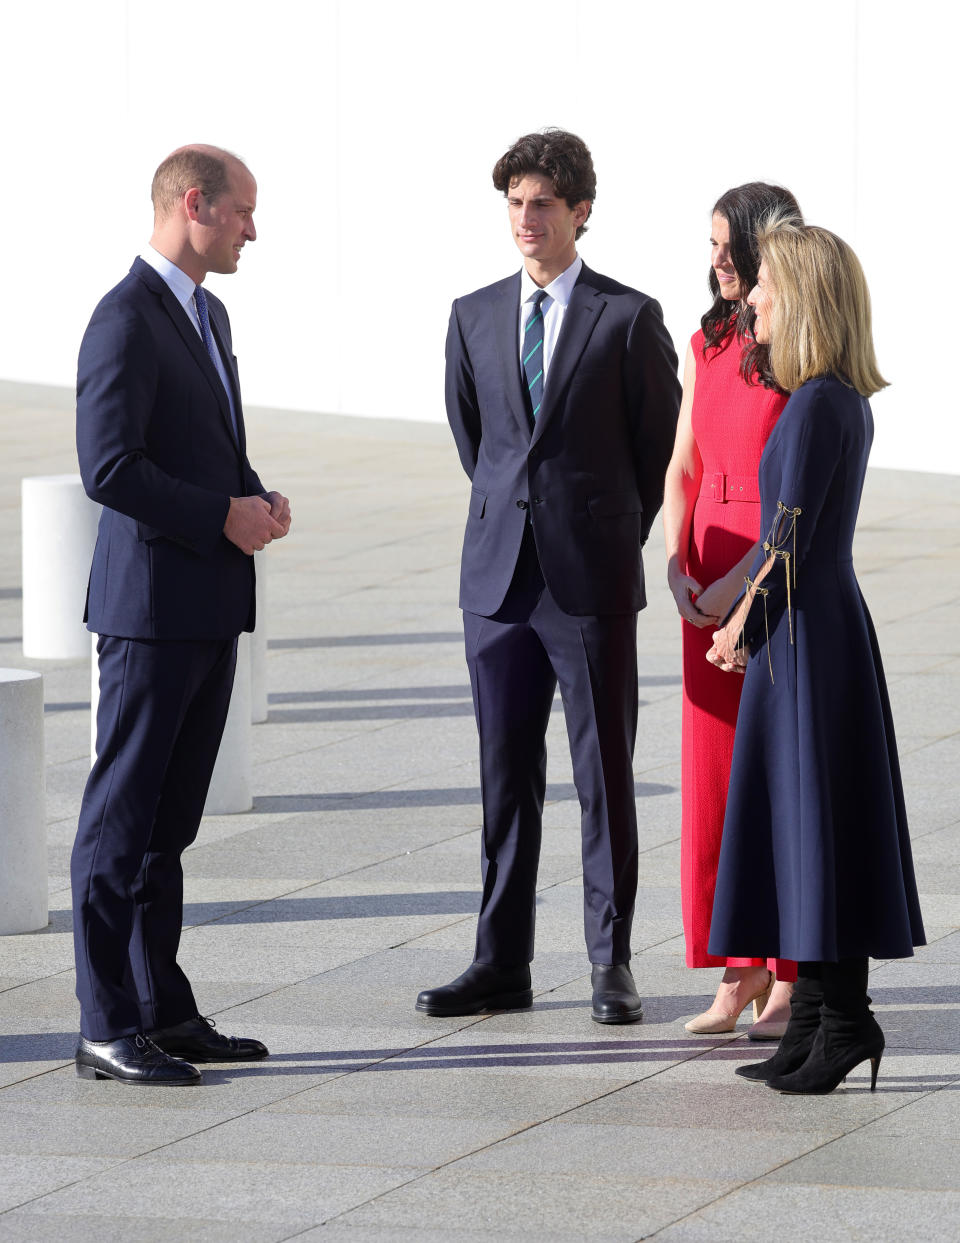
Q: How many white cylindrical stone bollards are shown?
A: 4